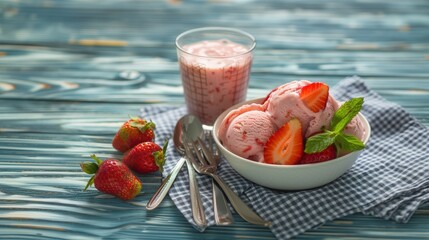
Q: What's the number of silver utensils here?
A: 4